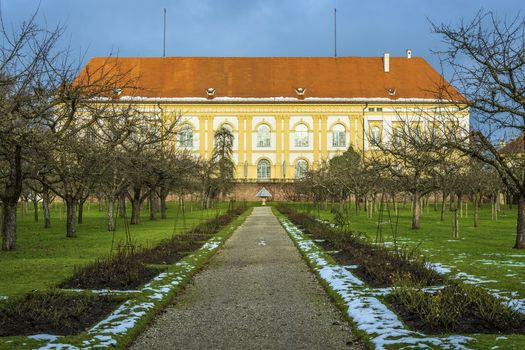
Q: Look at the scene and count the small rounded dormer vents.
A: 4